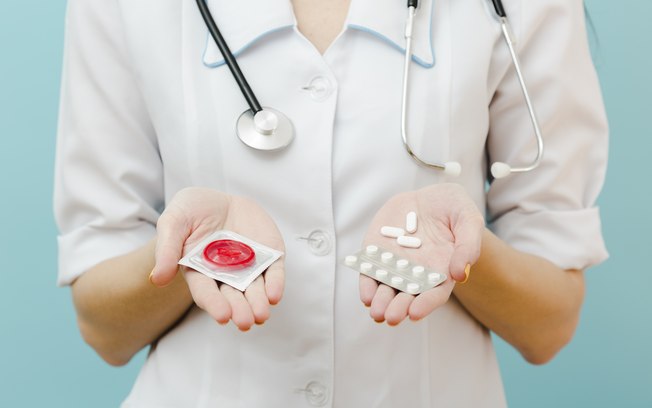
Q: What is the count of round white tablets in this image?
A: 10